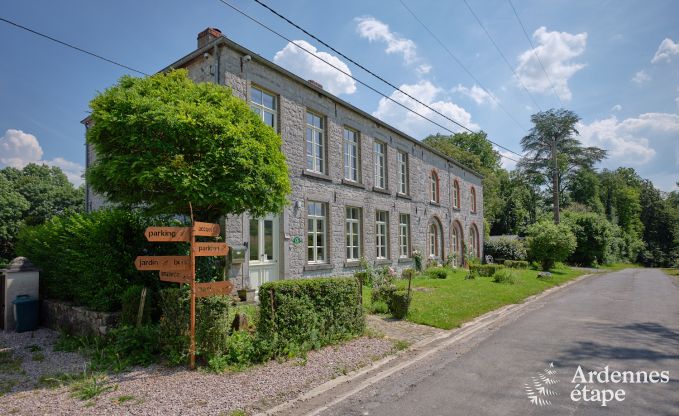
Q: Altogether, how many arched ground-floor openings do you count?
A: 3